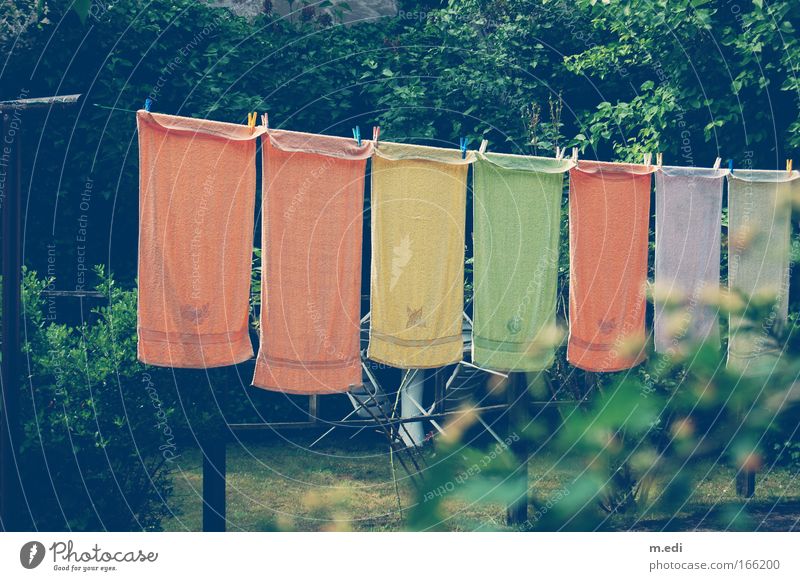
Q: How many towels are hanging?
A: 7